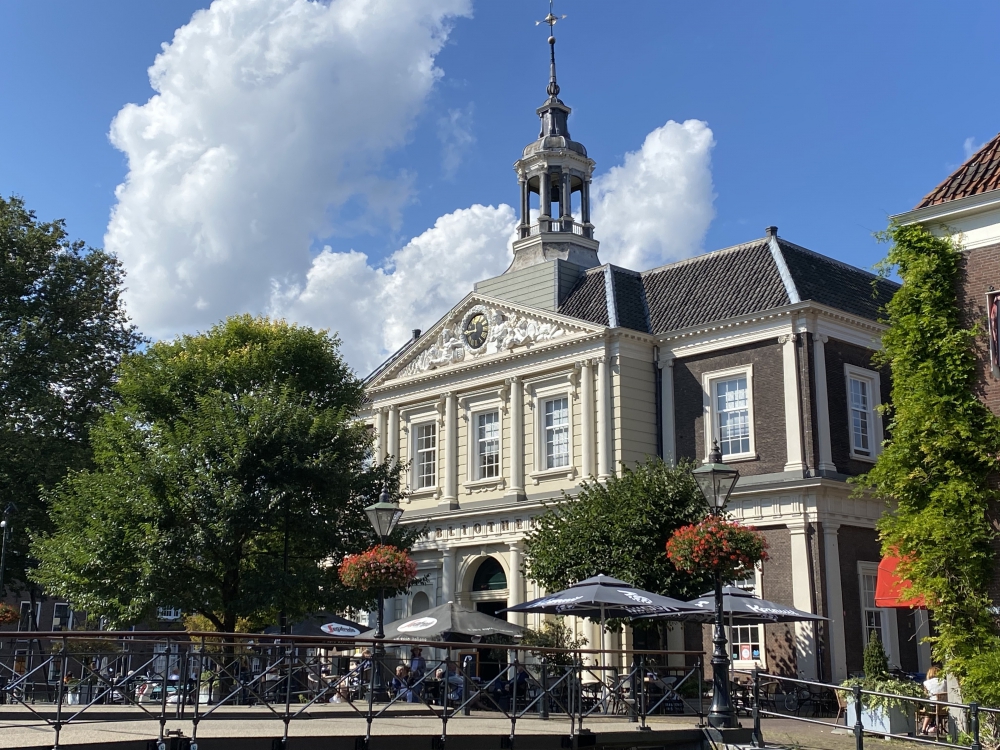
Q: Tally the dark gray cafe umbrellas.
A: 4